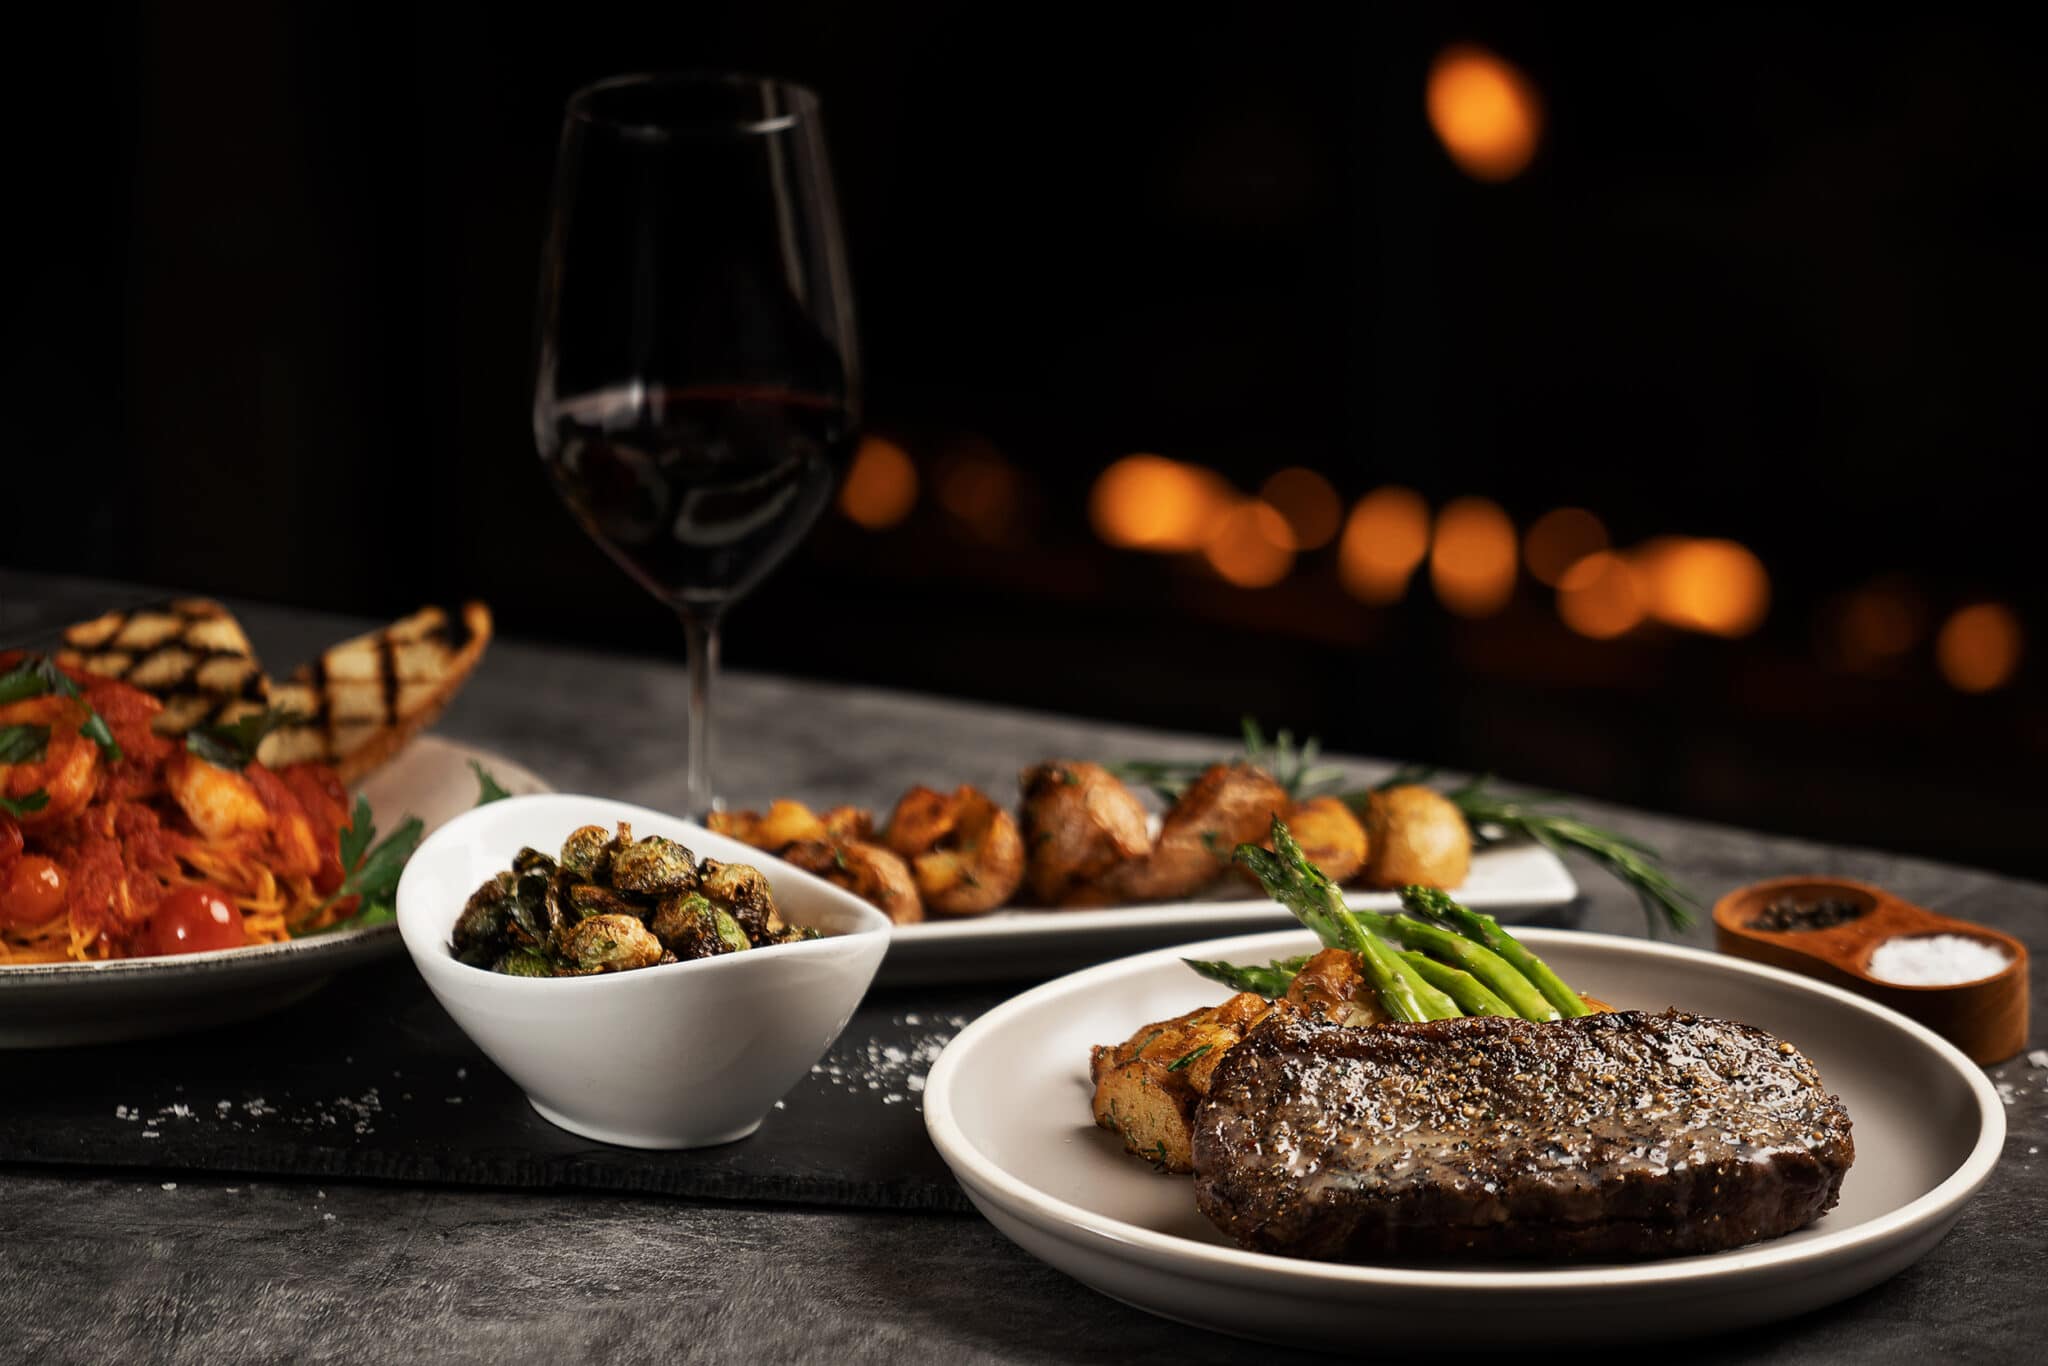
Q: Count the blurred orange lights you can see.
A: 13